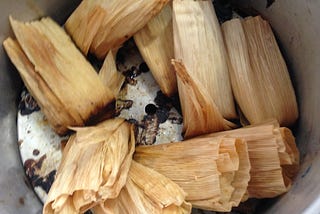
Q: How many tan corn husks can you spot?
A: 9